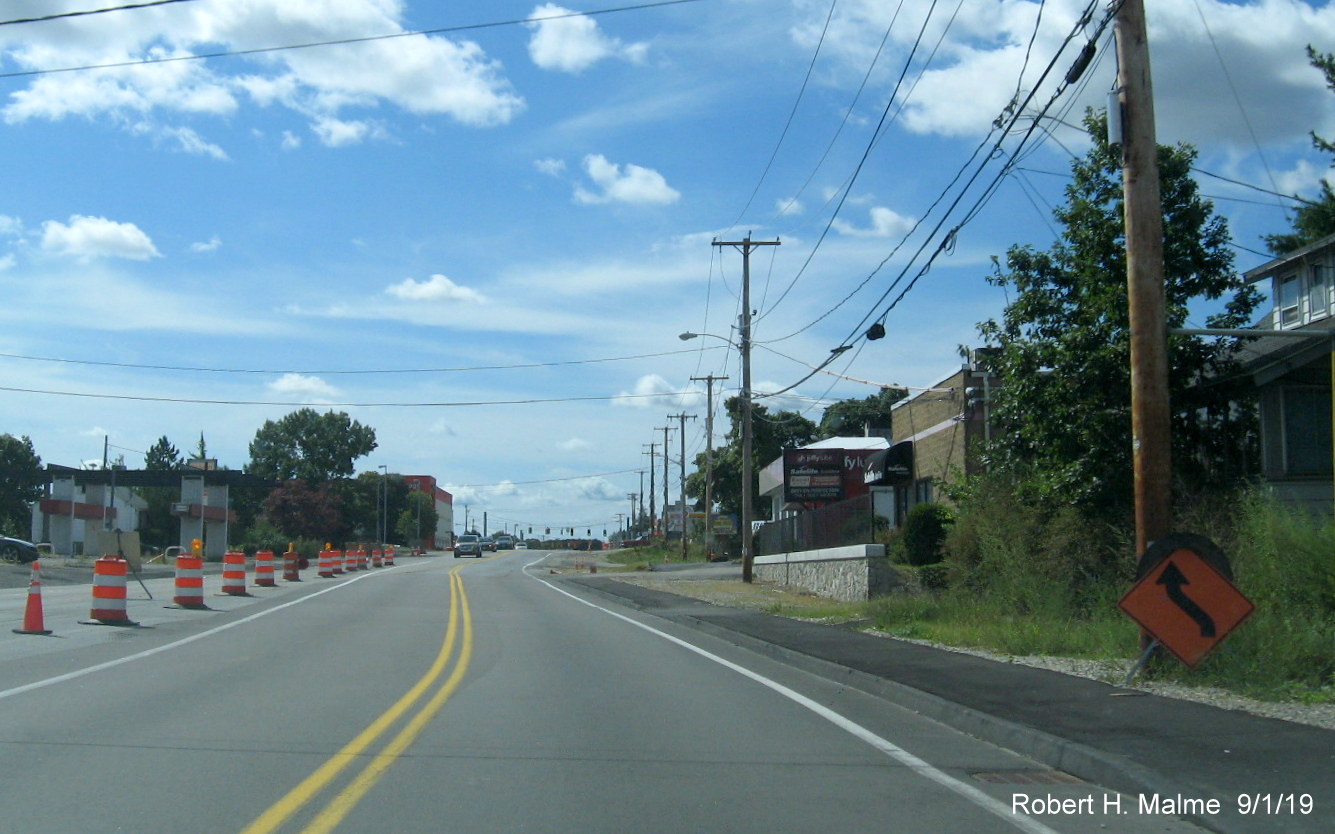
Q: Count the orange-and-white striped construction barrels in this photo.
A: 11